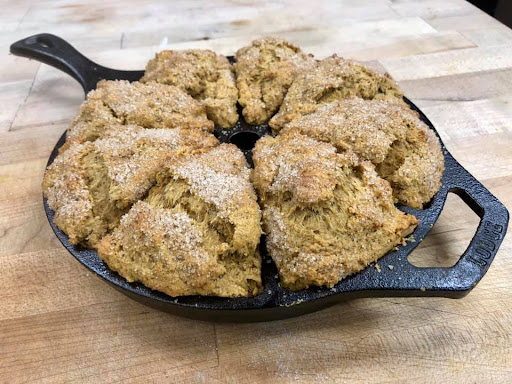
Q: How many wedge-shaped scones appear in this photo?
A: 8